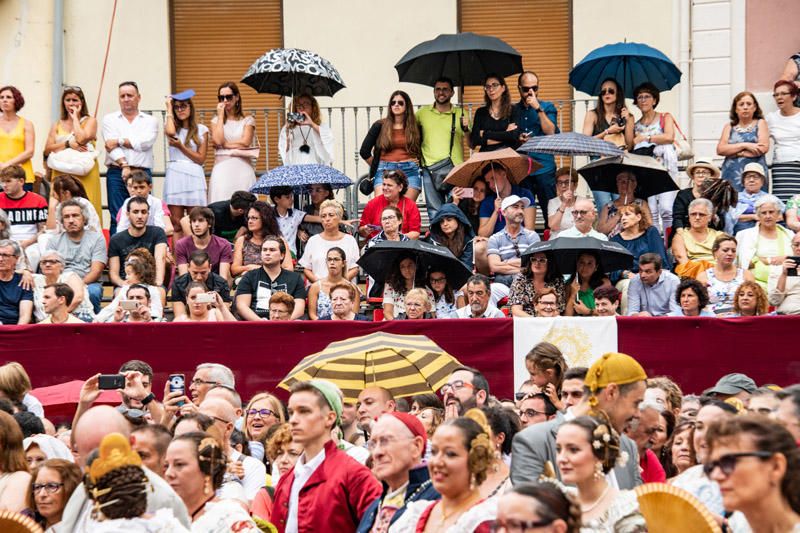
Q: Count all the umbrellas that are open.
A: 11